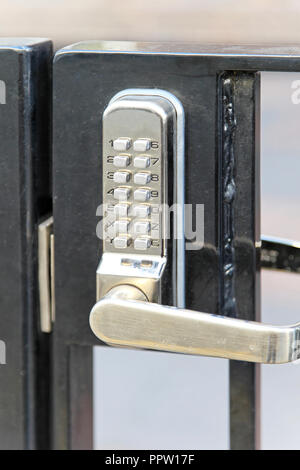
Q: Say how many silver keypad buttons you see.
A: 14